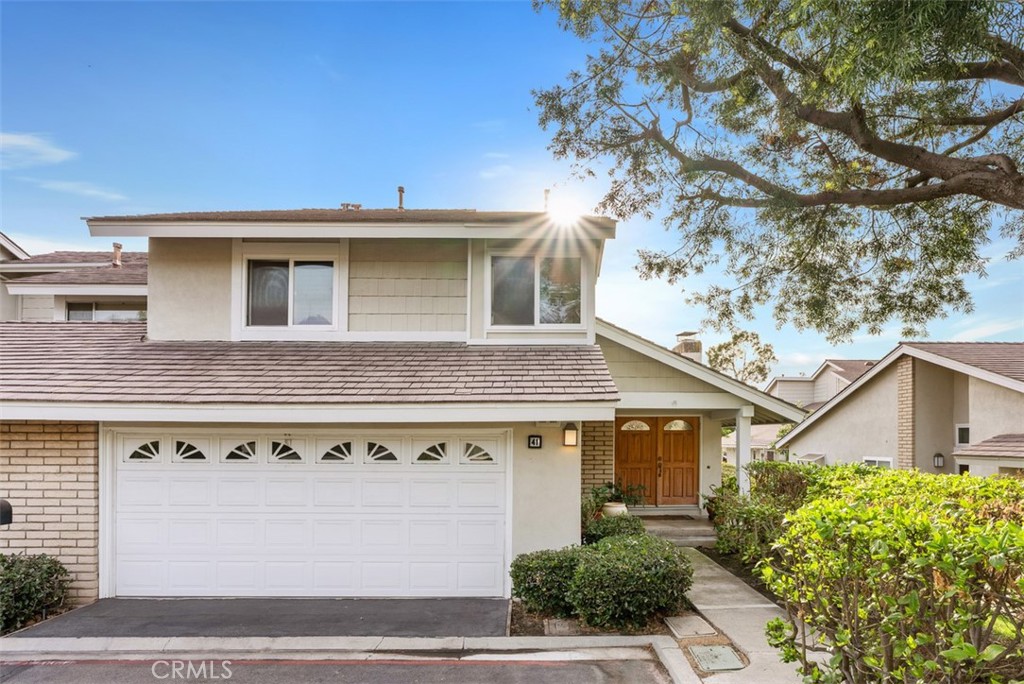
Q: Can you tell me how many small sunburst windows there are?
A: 8